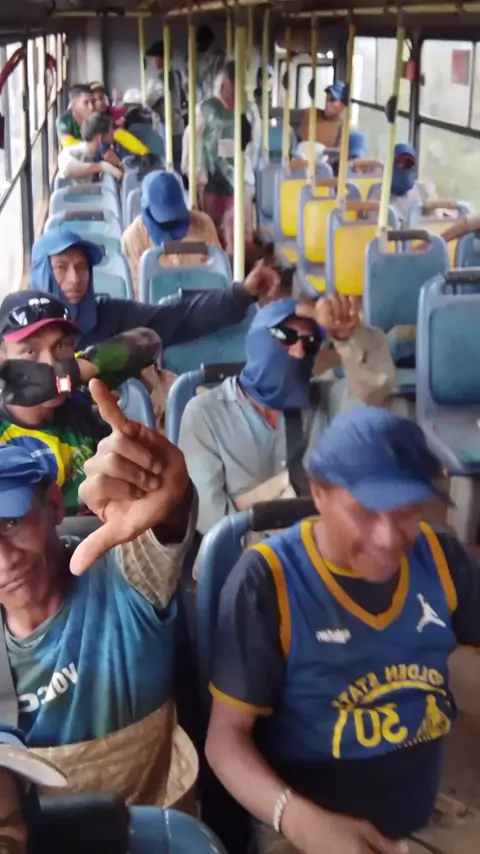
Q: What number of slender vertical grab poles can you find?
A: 11